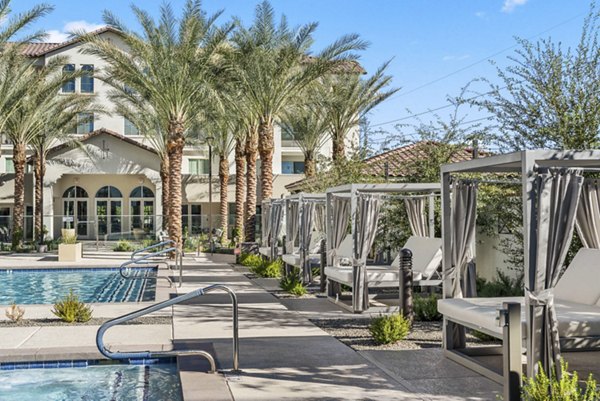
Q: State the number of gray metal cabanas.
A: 4